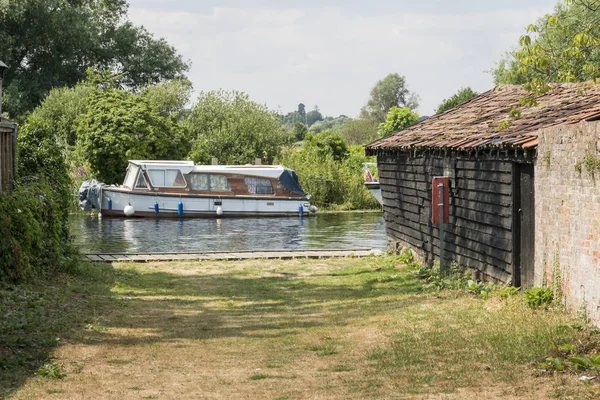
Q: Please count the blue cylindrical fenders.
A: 4